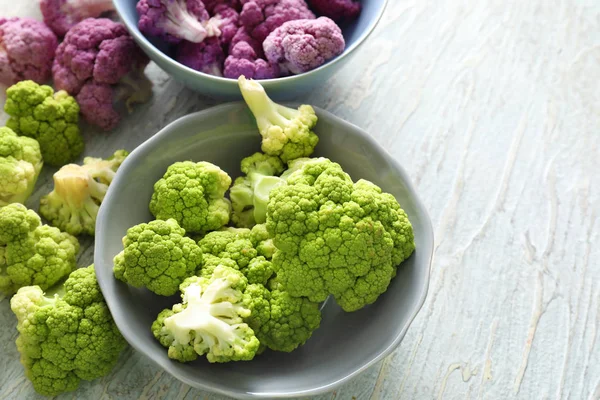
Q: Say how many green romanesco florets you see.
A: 13